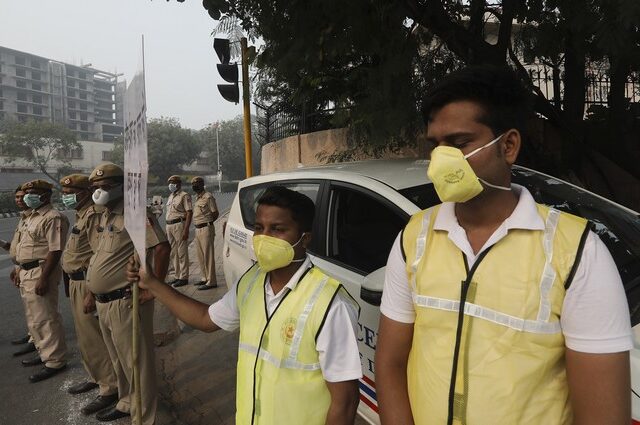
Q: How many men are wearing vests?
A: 2